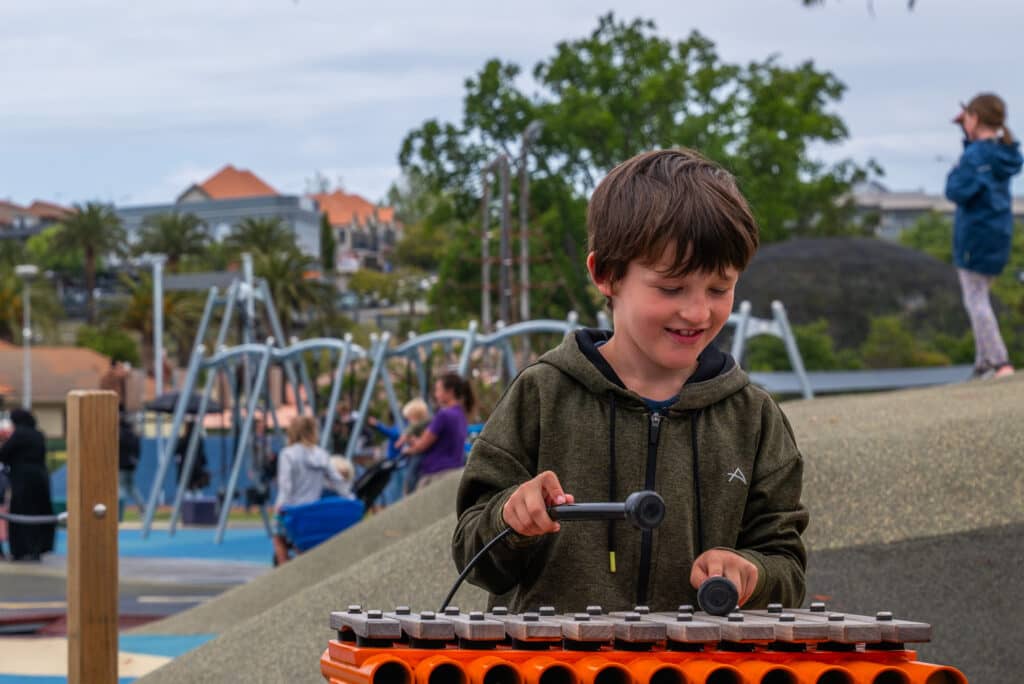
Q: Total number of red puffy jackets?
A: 0